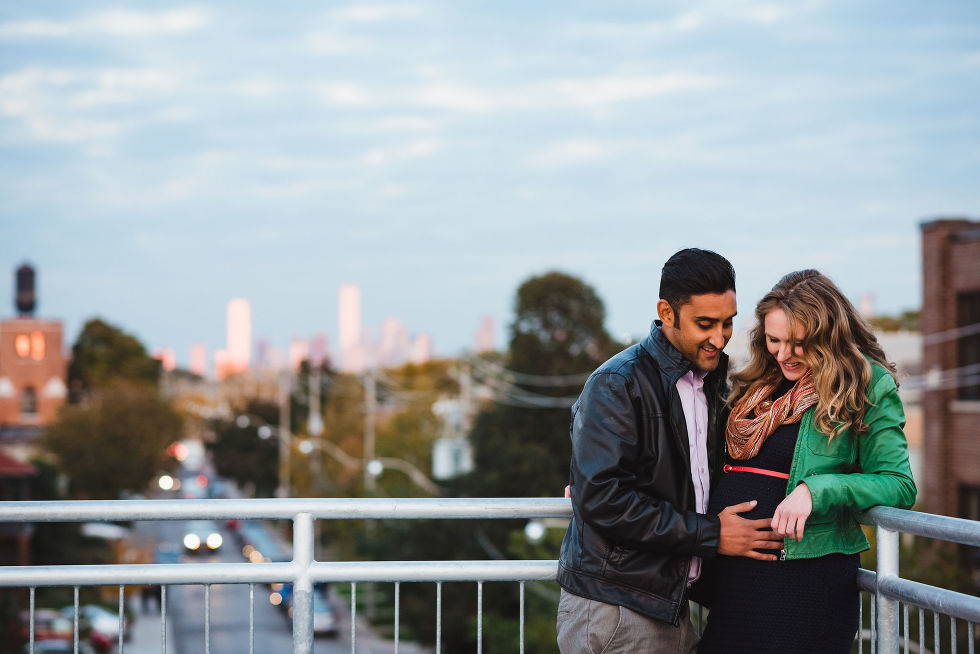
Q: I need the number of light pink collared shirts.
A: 1